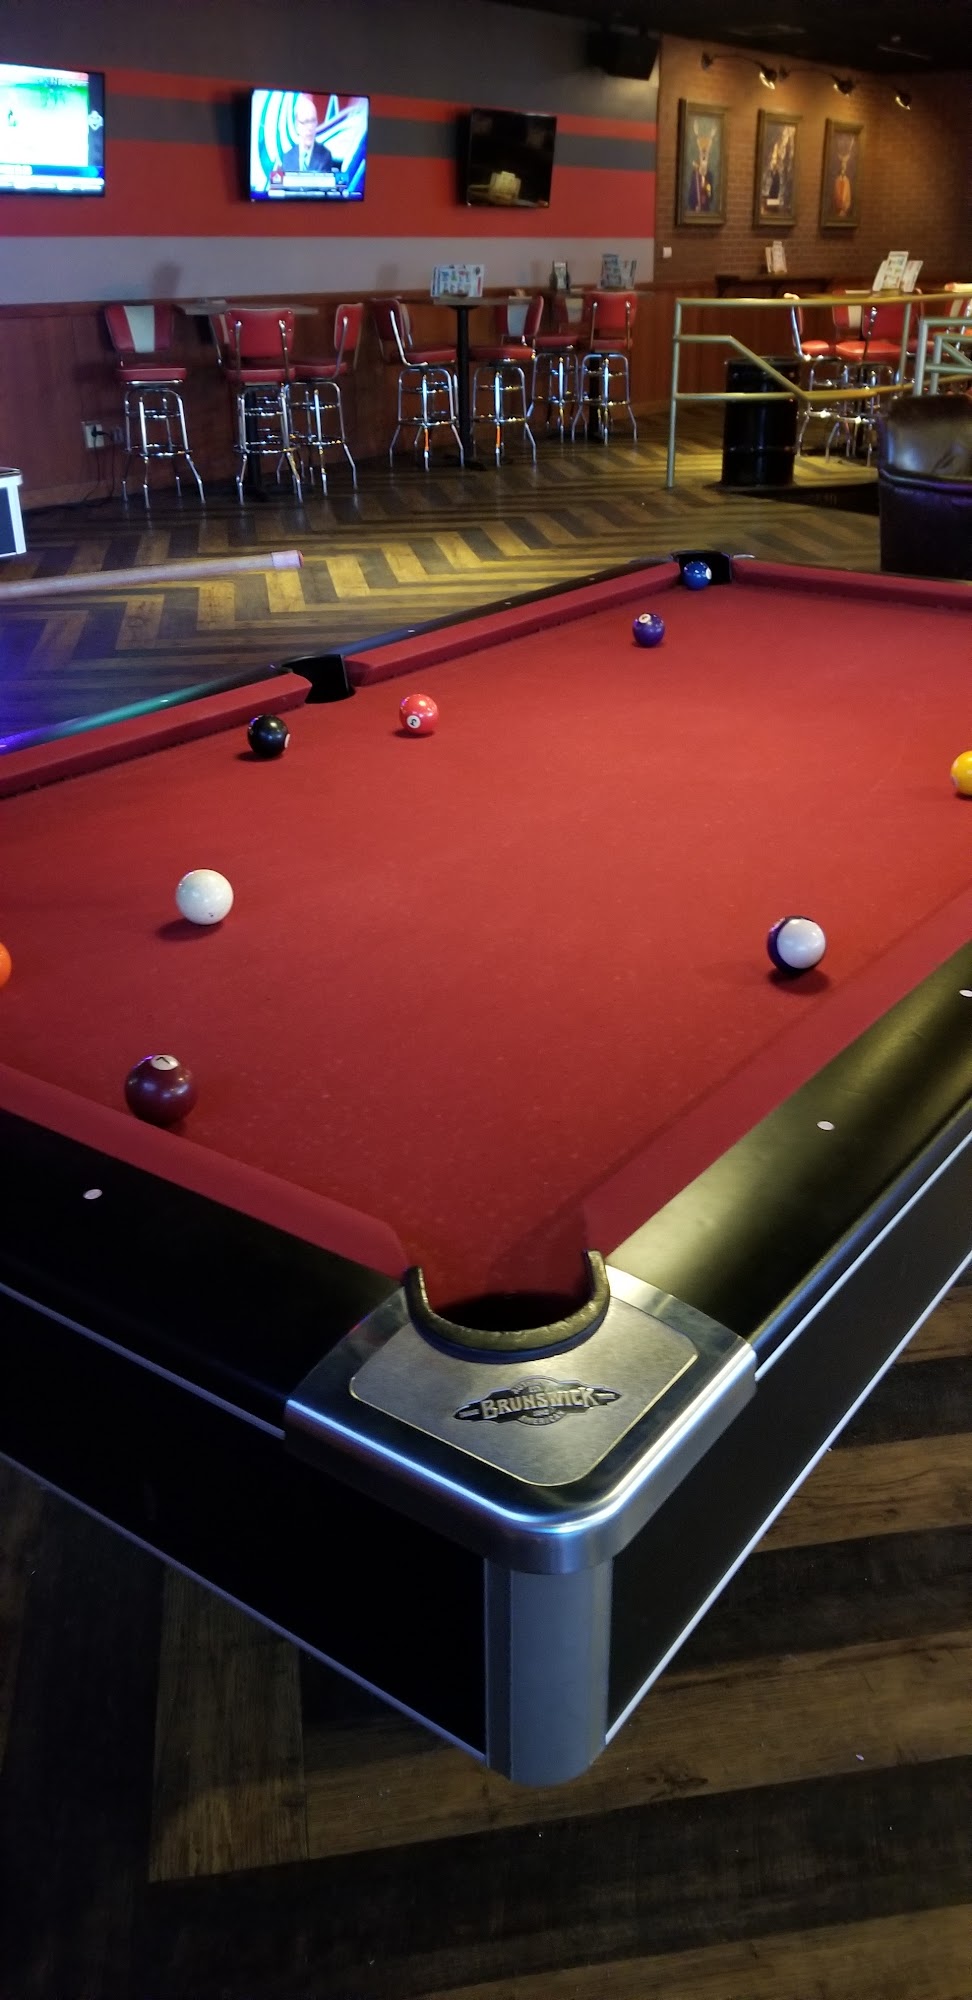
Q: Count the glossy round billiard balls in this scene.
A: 9